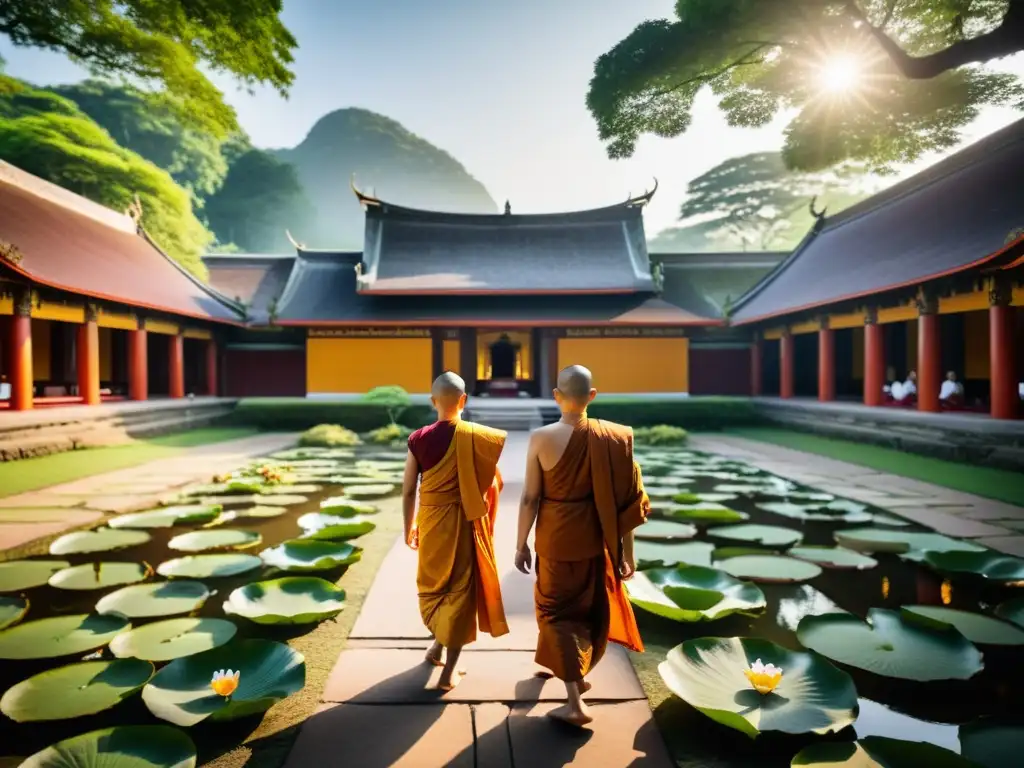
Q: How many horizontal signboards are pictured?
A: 2